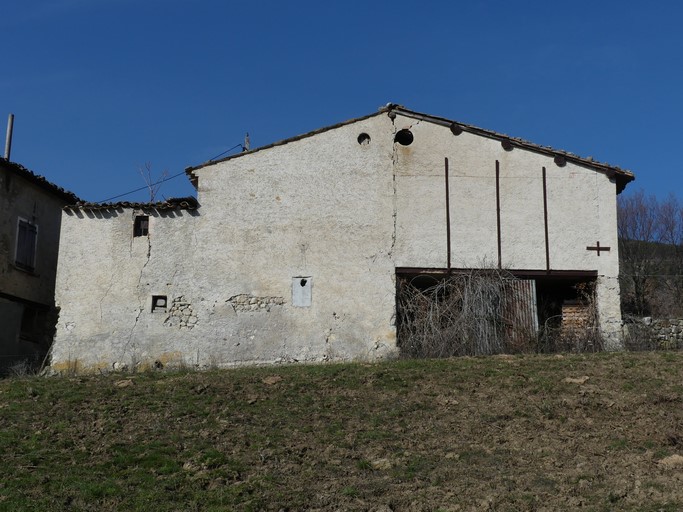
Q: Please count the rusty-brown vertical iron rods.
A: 3